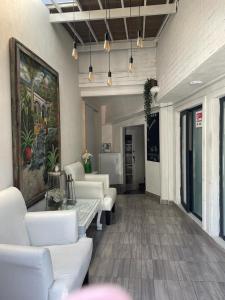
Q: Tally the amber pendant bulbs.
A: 6